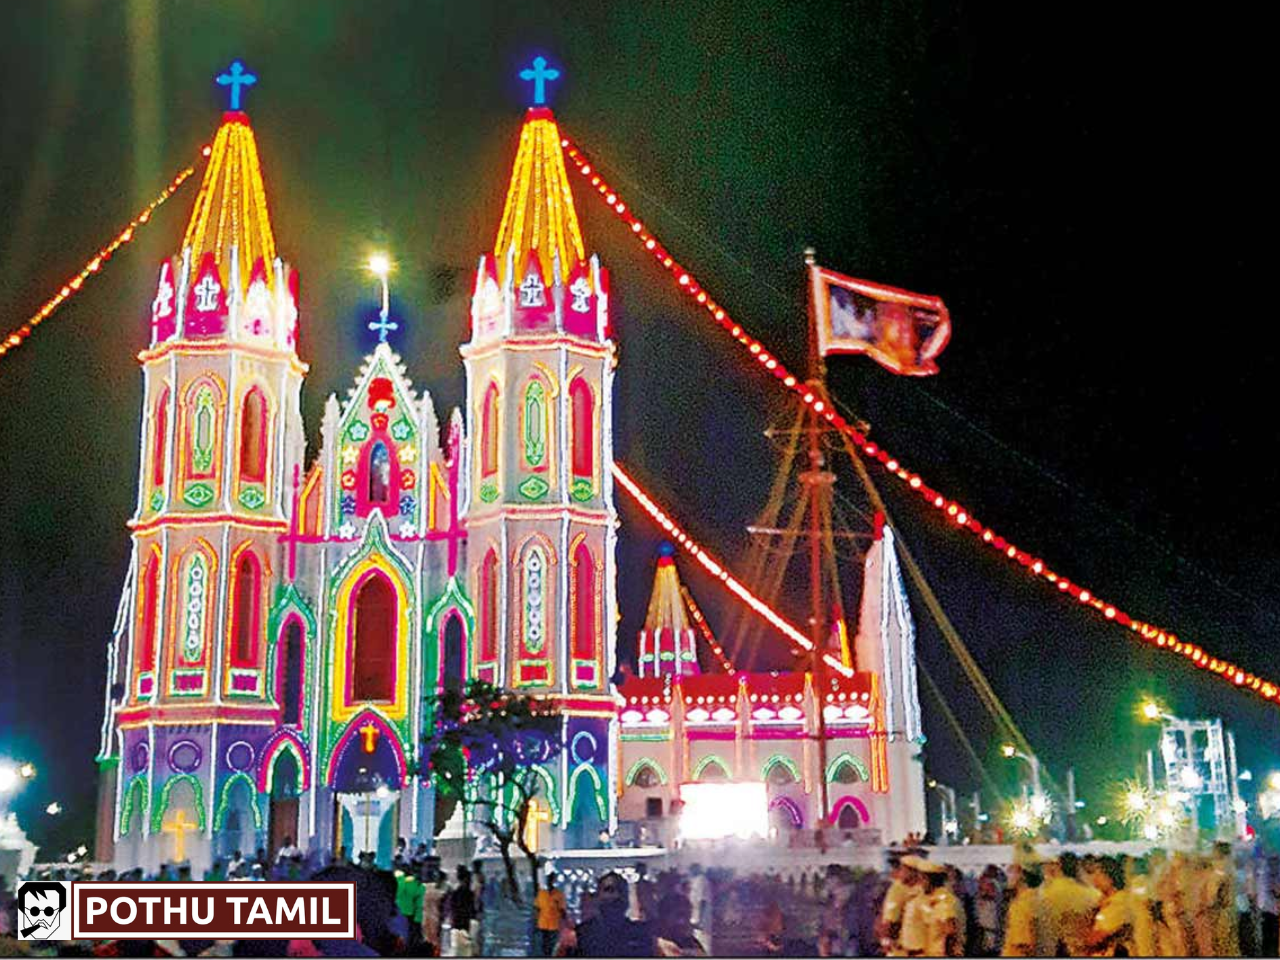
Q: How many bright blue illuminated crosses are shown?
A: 3